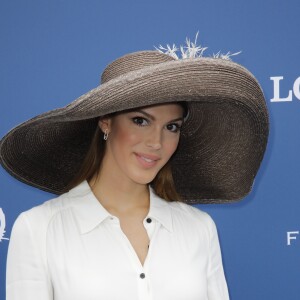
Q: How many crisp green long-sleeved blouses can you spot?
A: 0